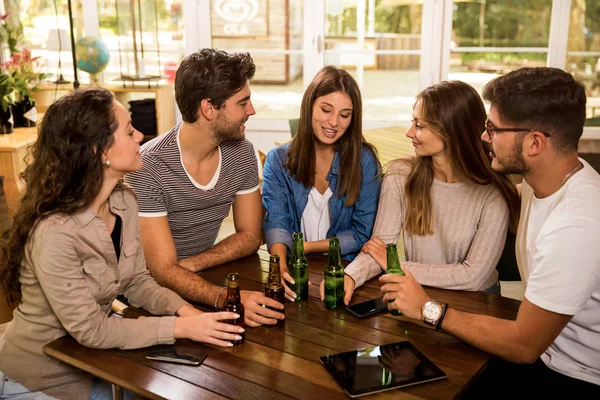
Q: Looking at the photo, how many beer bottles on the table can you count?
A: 5